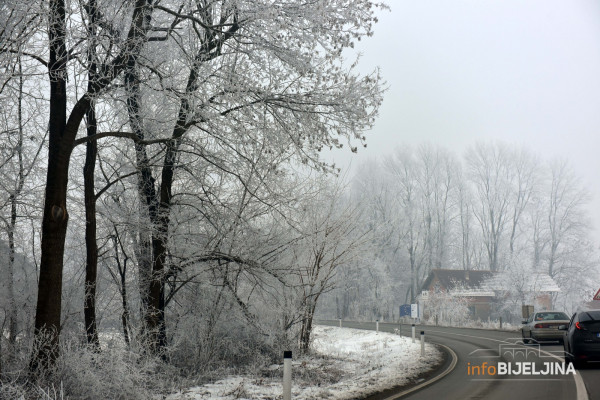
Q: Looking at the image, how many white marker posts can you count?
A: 5